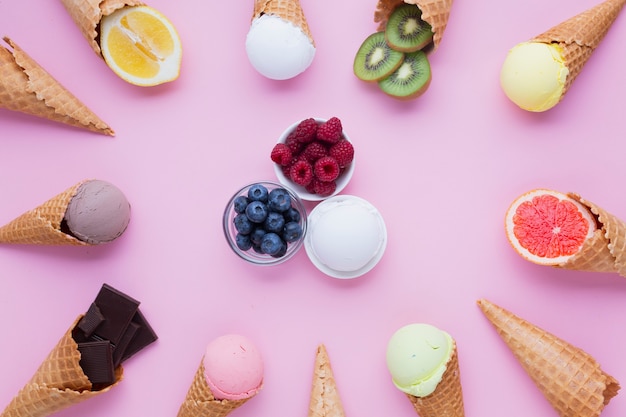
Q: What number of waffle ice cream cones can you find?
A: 12